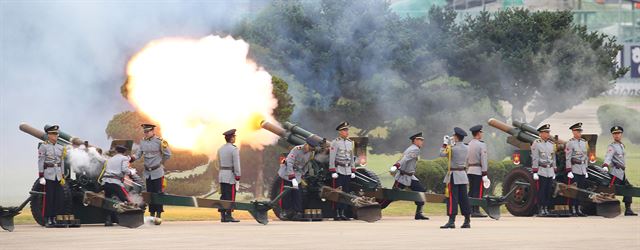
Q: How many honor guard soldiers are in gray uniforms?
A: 12